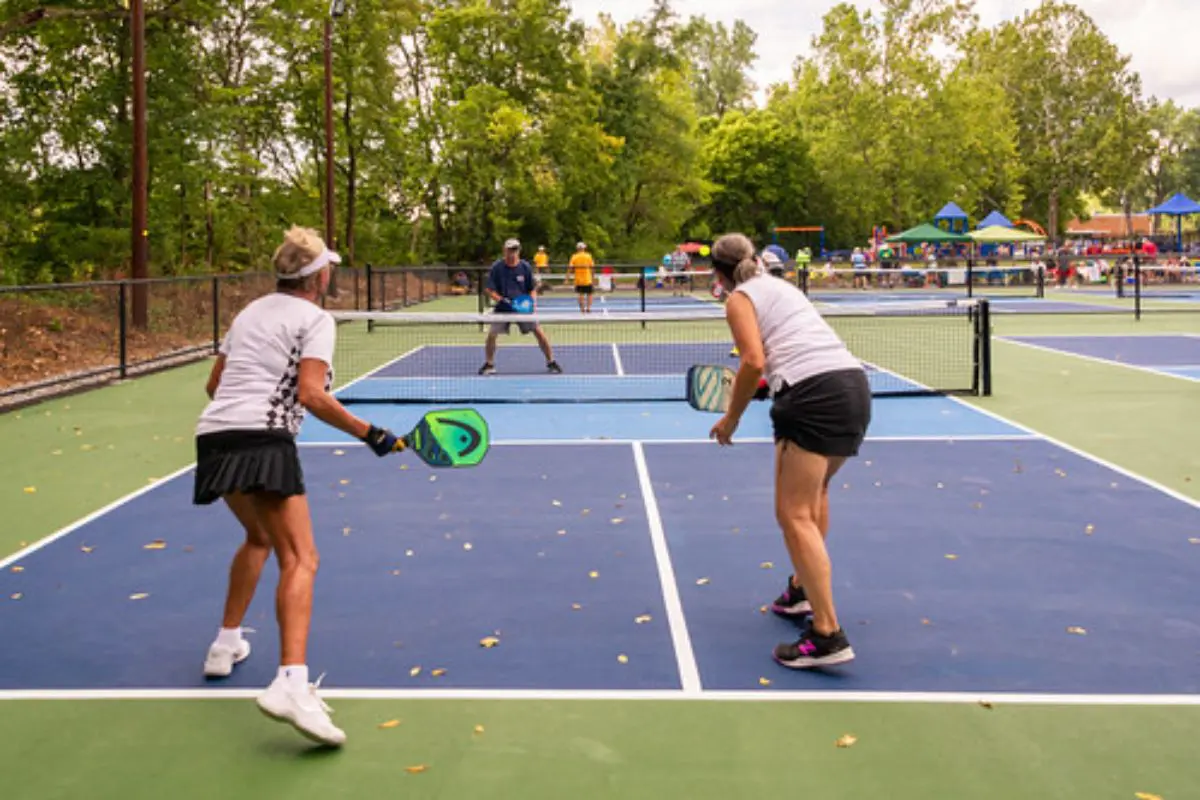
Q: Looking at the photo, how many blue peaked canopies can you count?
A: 3